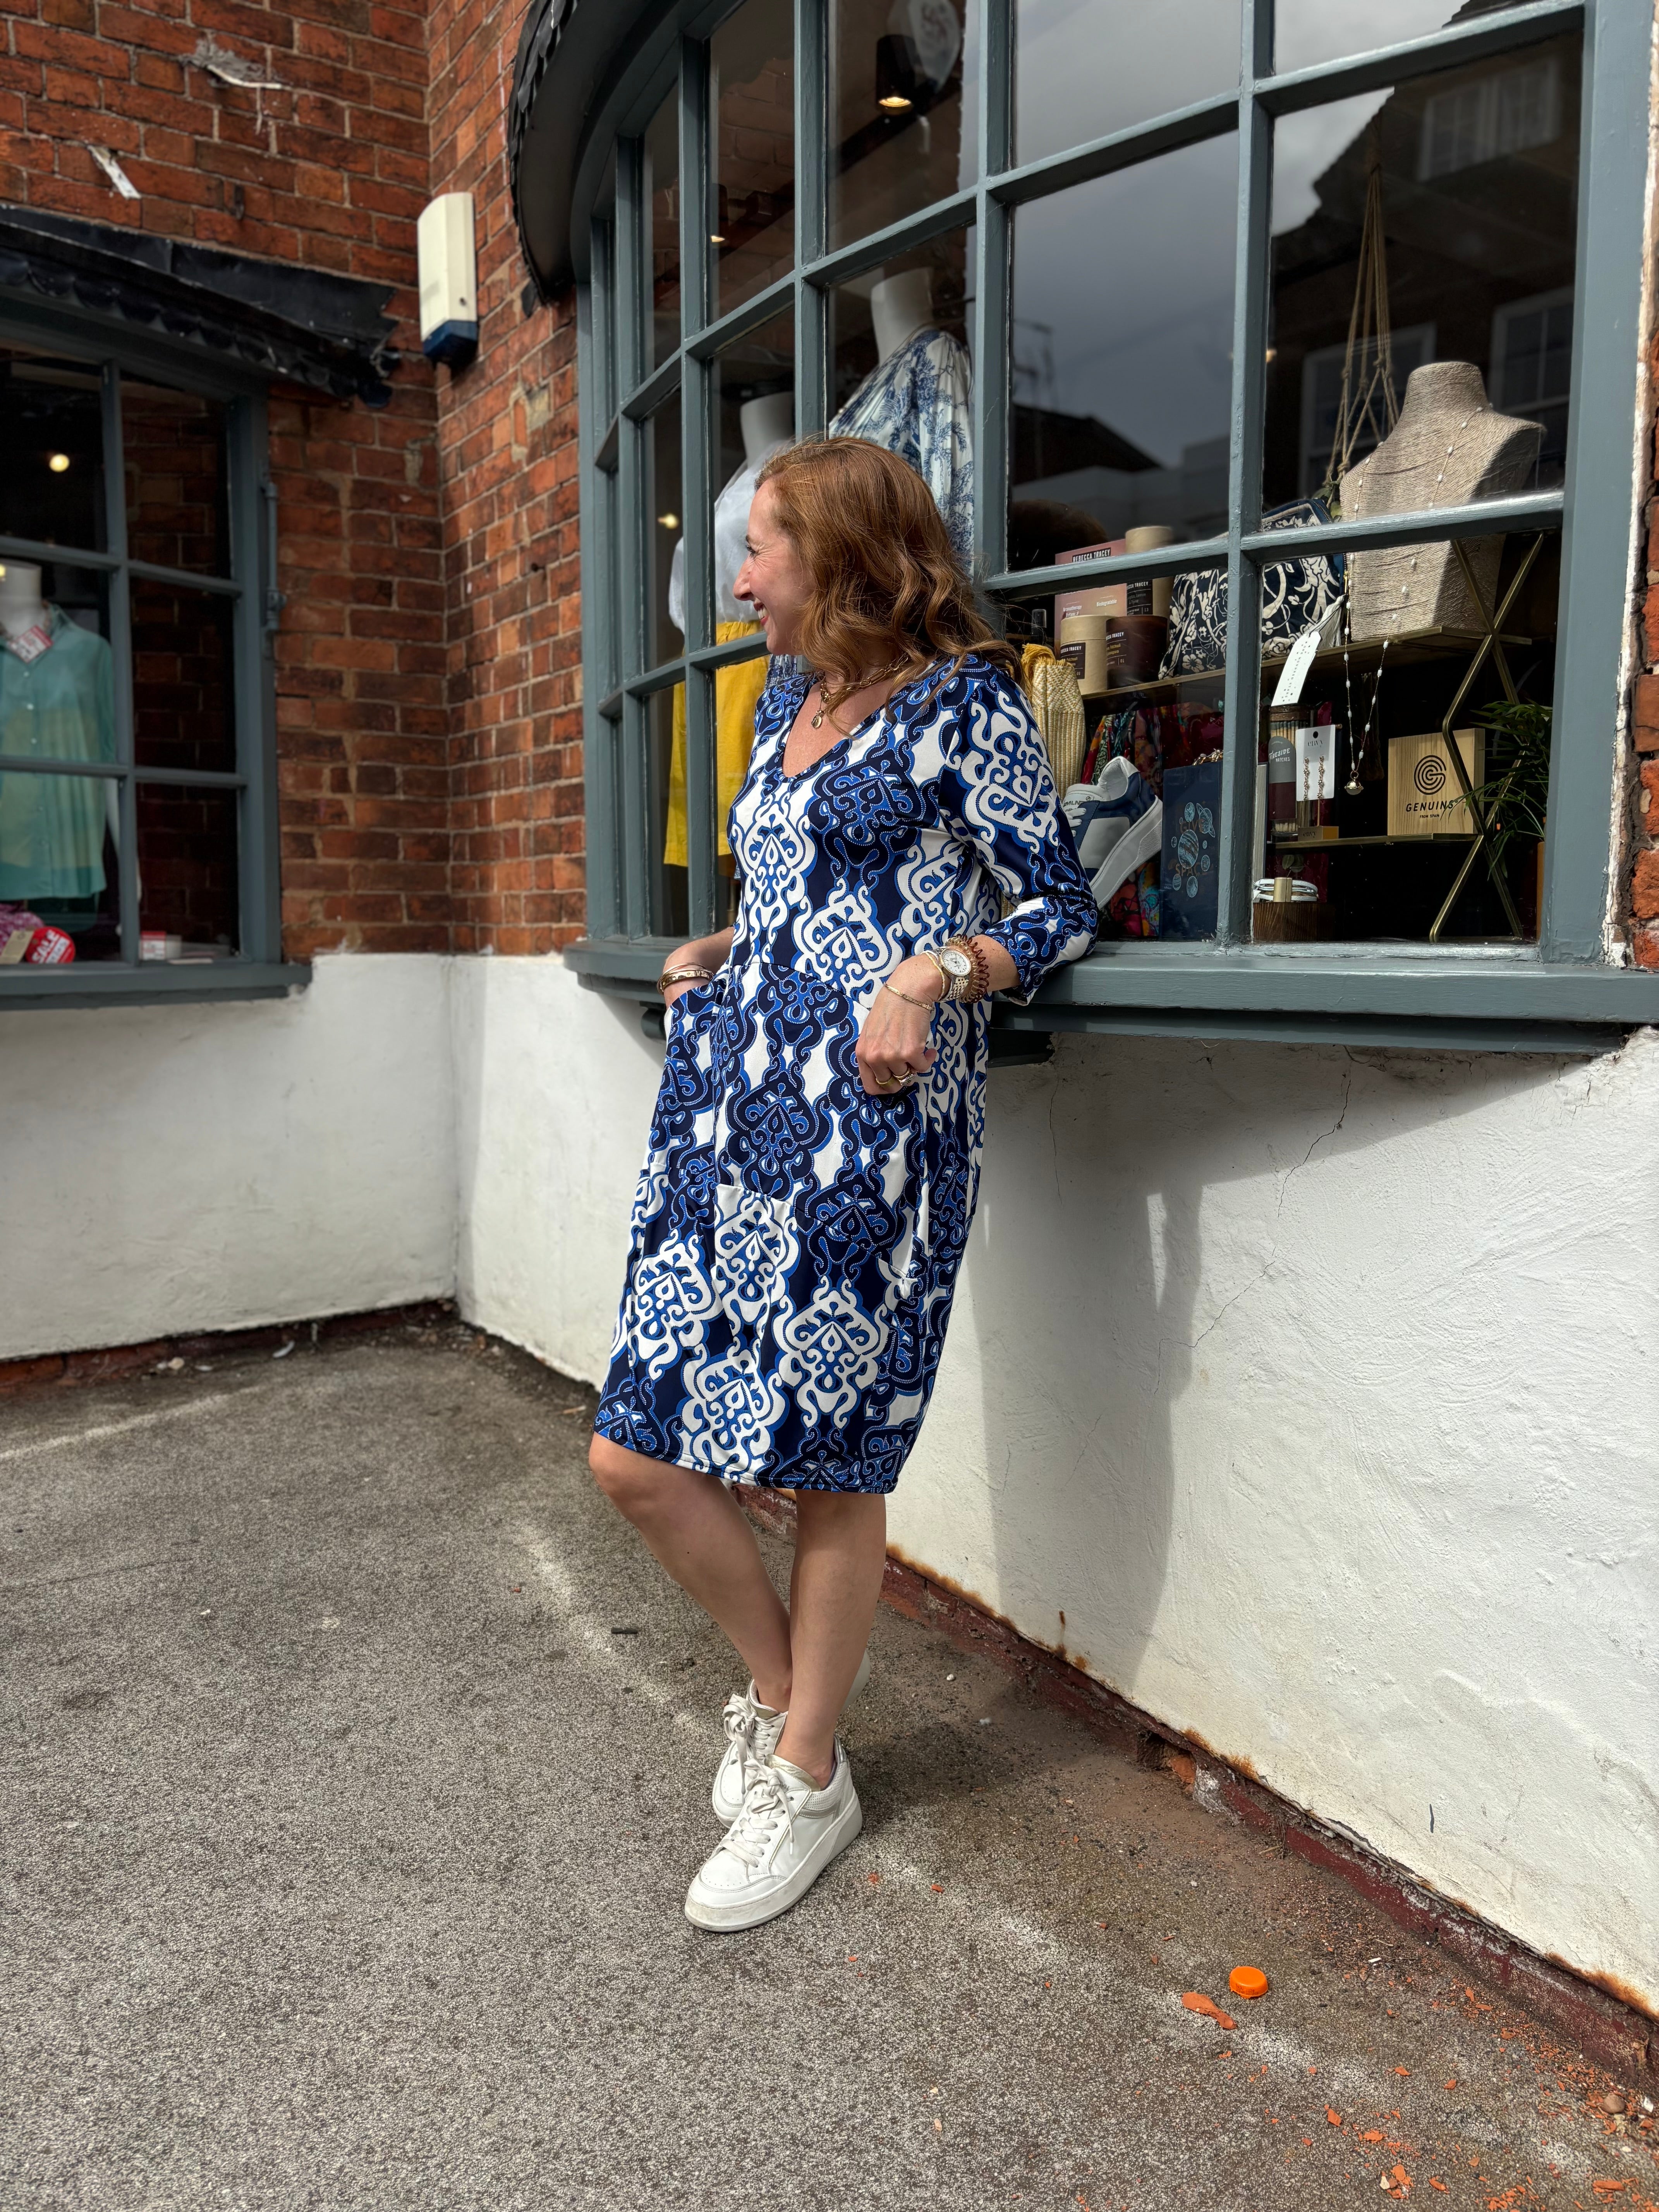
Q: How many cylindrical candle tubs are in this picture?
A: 3